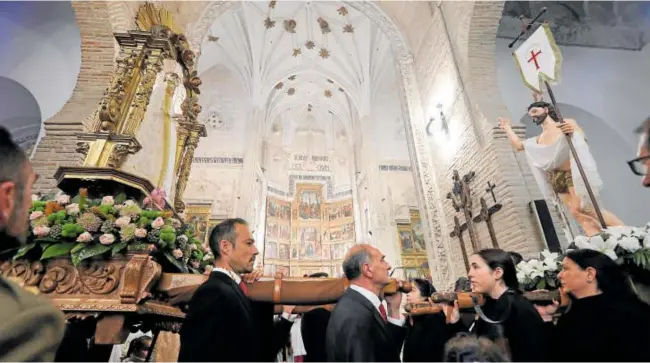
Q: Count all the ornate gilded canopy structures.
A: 1